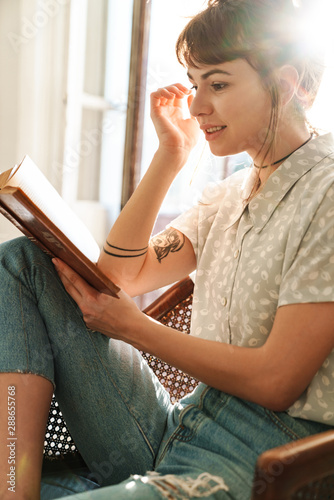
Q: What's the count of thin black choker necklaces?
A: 1